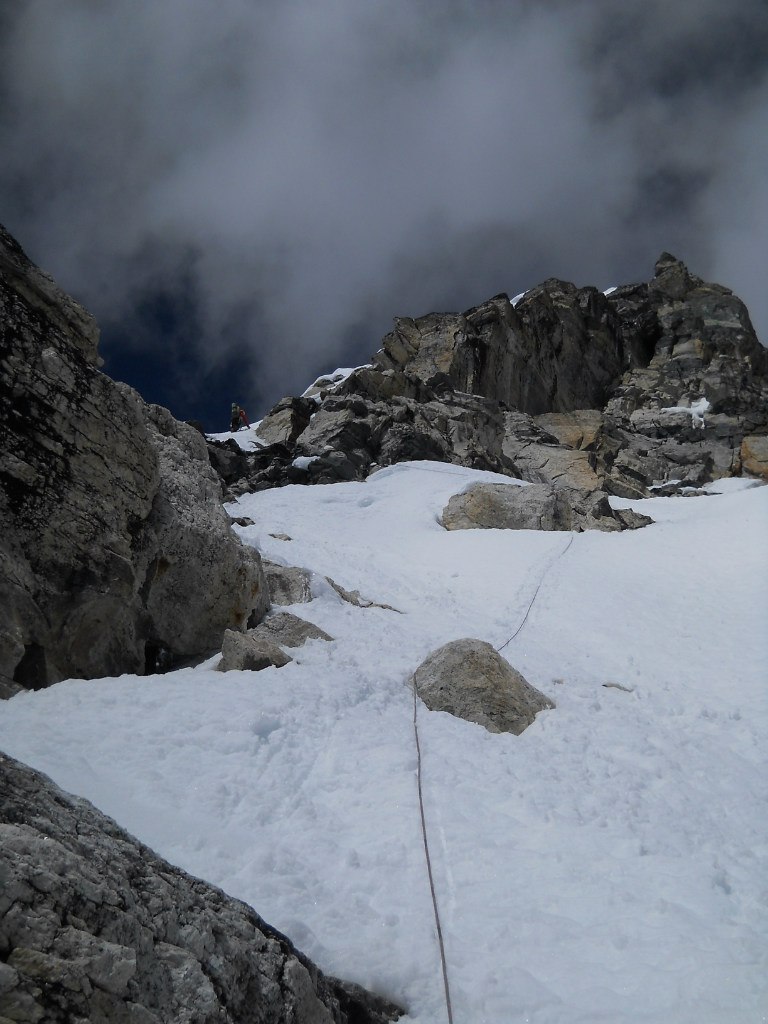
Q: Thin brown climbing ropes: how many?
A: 1